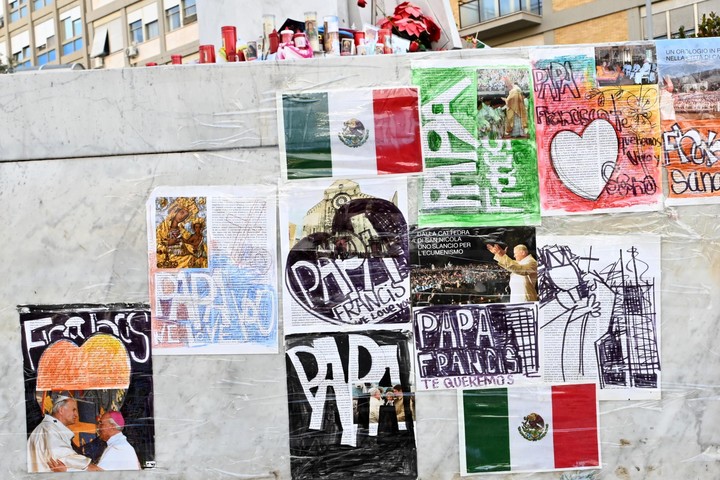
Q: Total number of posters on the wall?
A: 11